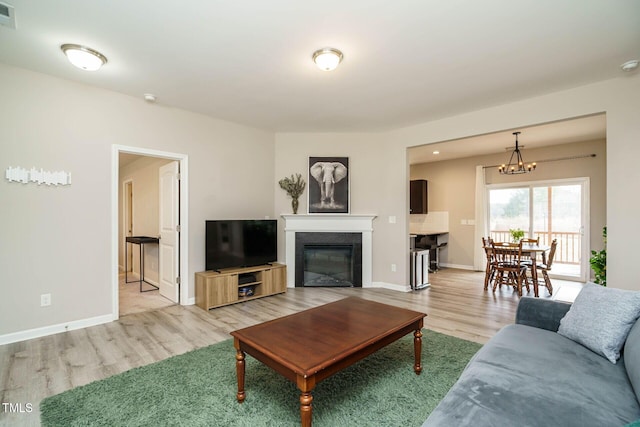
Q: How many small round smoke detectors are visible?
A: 2